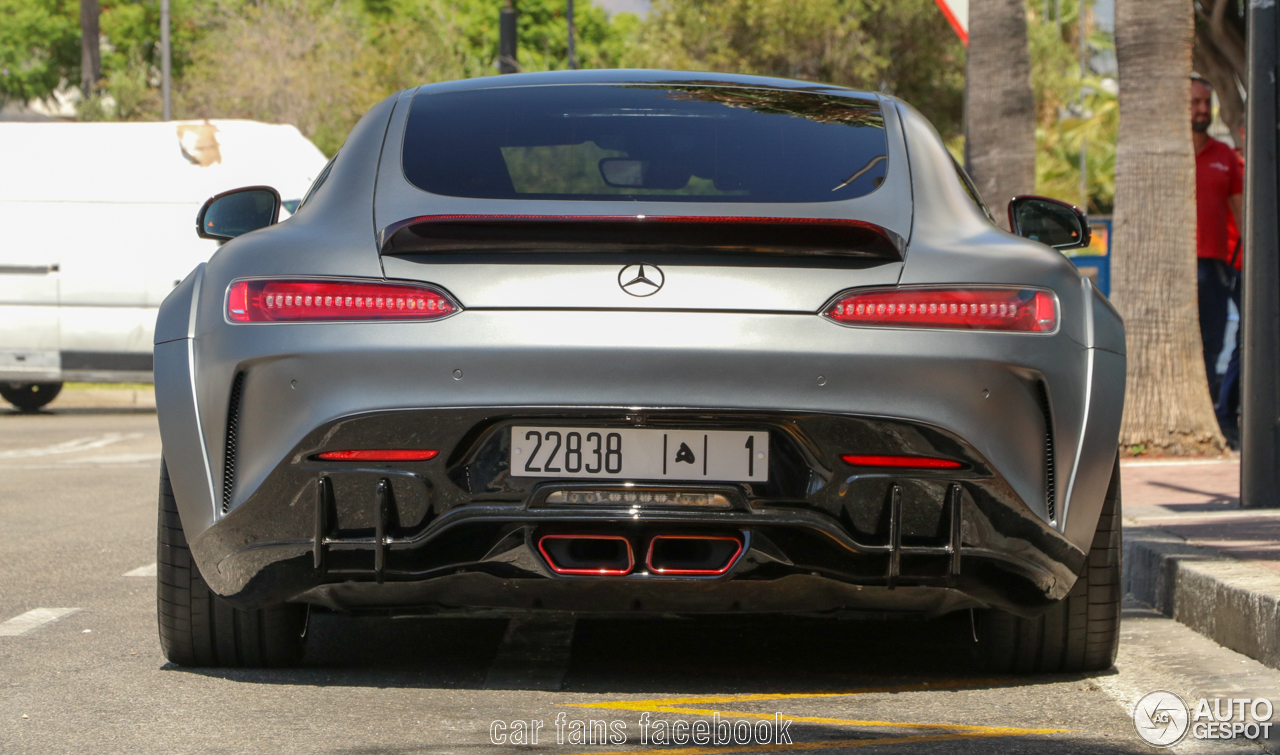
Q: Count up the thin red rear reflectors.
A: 2